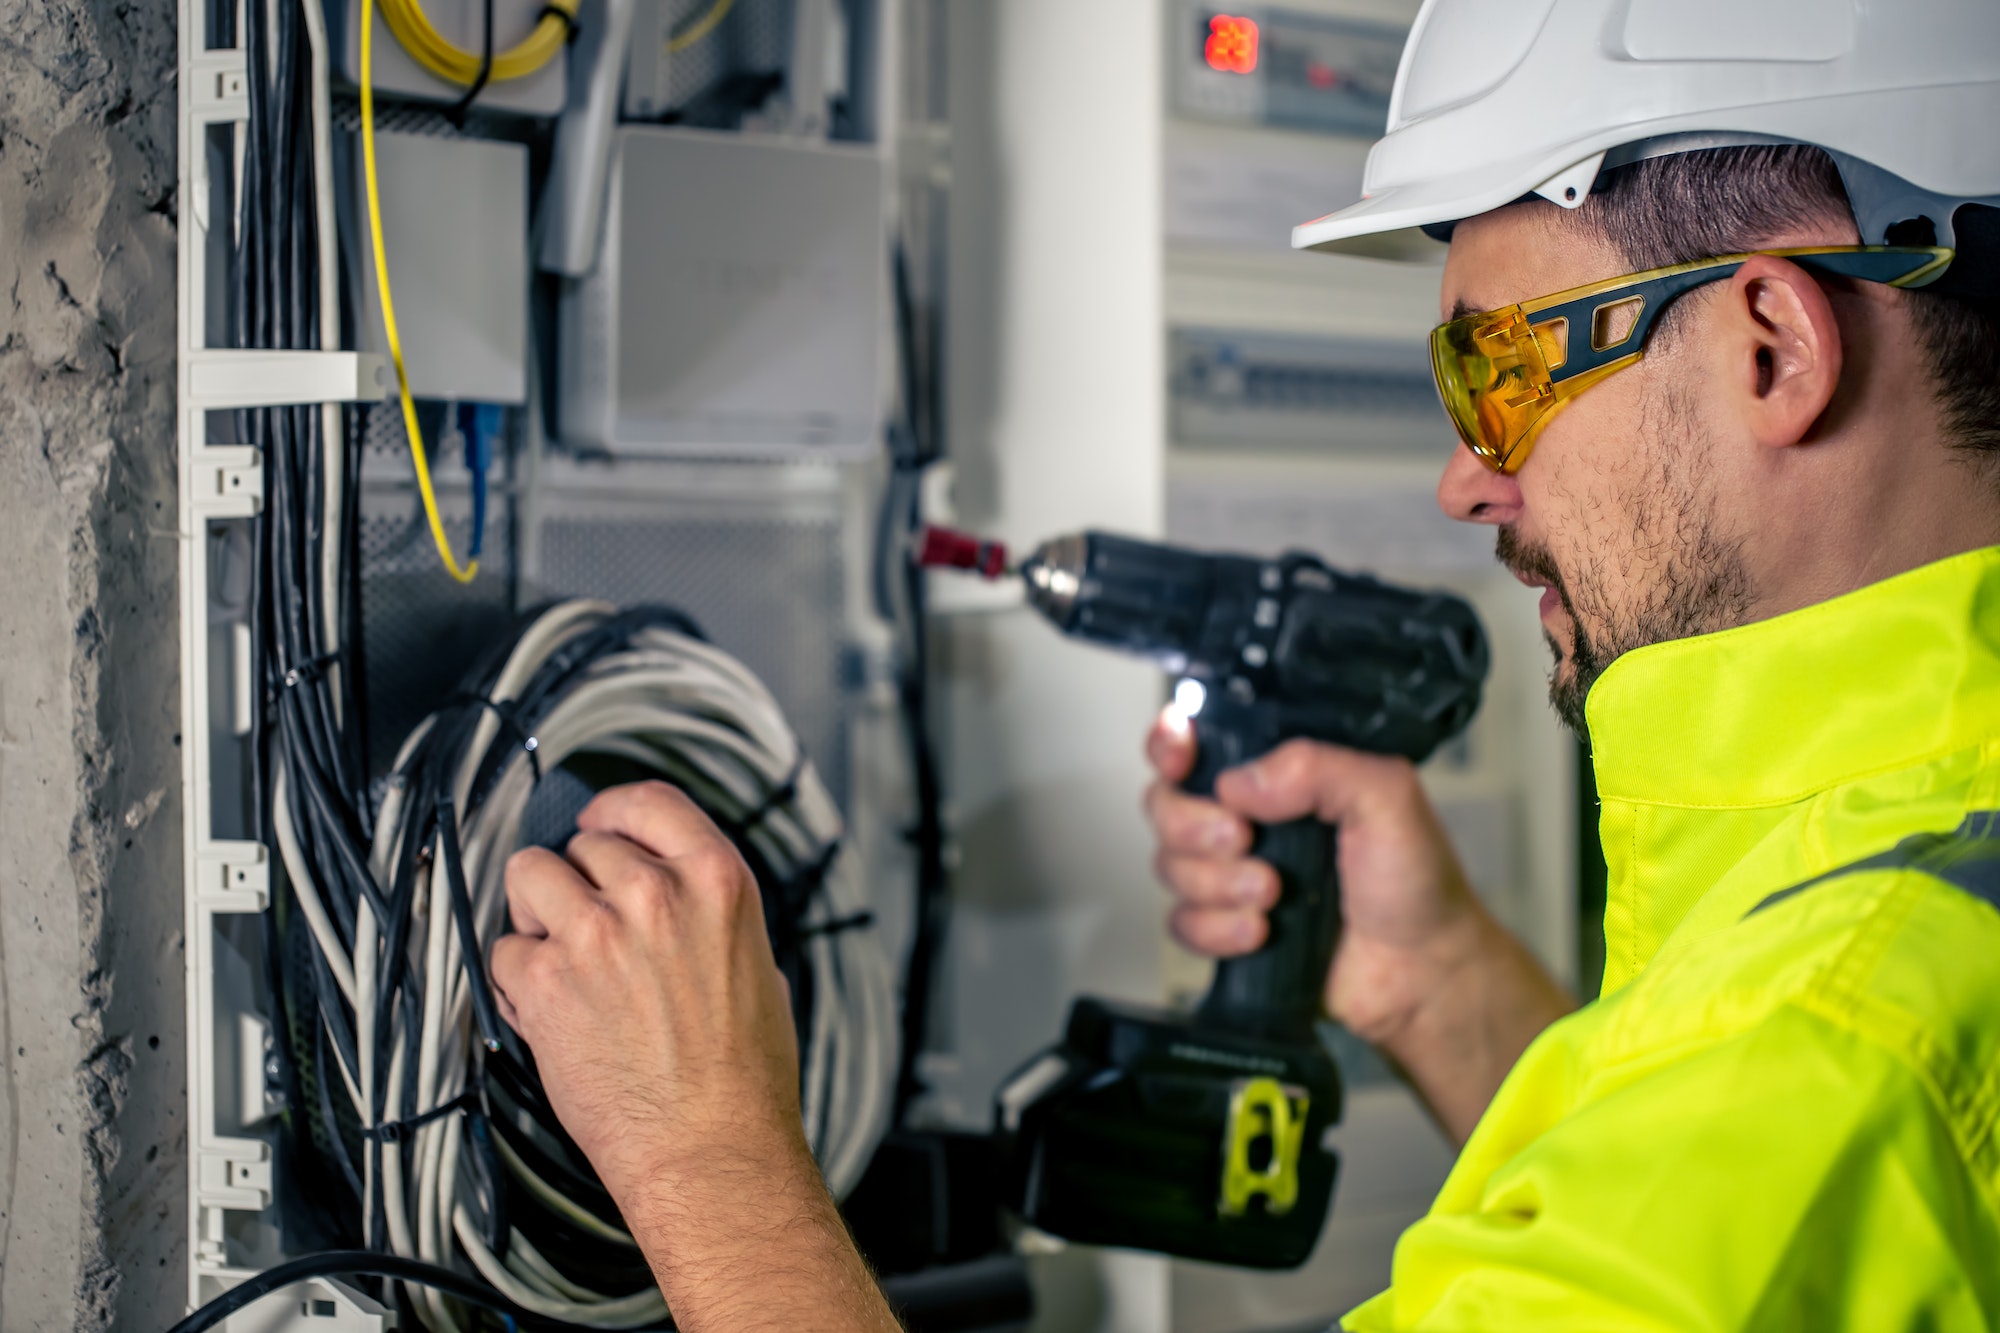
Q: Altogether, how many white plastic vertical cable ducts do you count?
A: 1